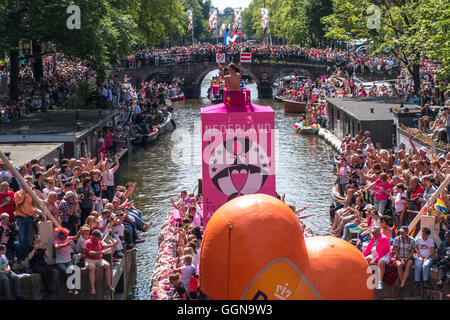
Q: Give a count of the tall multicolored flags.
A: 4